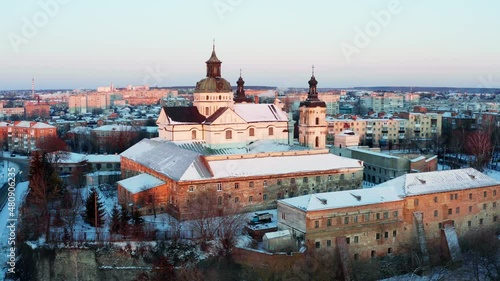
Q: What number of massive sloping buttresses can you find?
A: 3